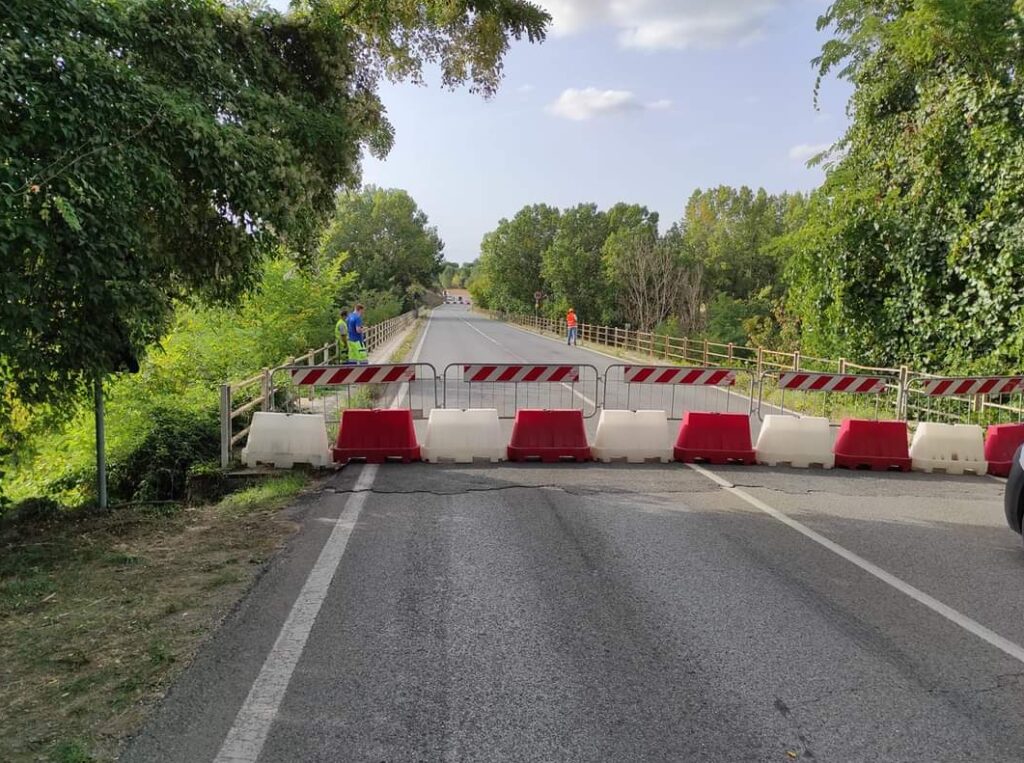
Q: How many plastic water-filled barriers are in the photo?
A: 10